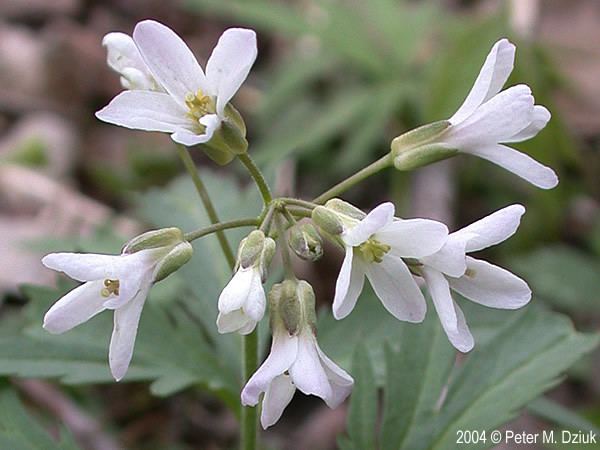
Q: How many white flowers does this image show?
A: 8